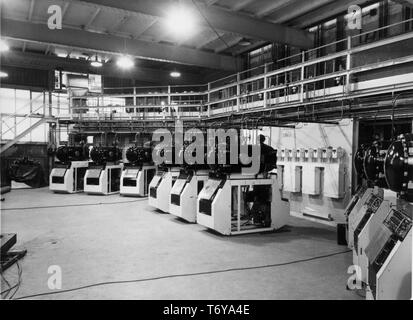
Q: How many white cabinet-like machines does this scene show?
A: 9